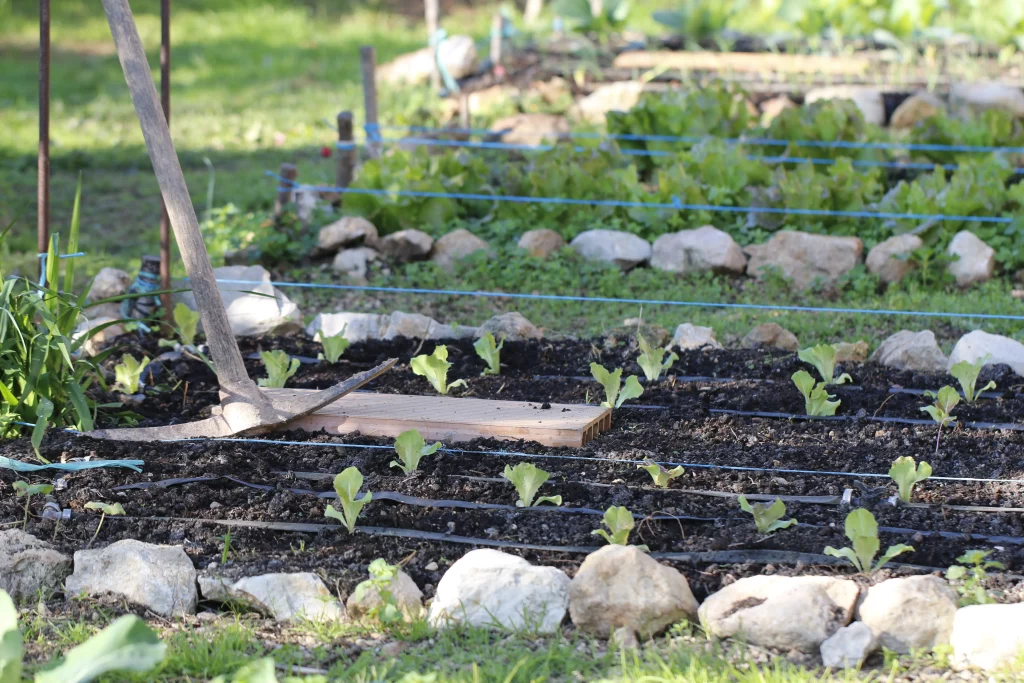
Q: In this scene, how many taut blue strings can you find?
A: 5